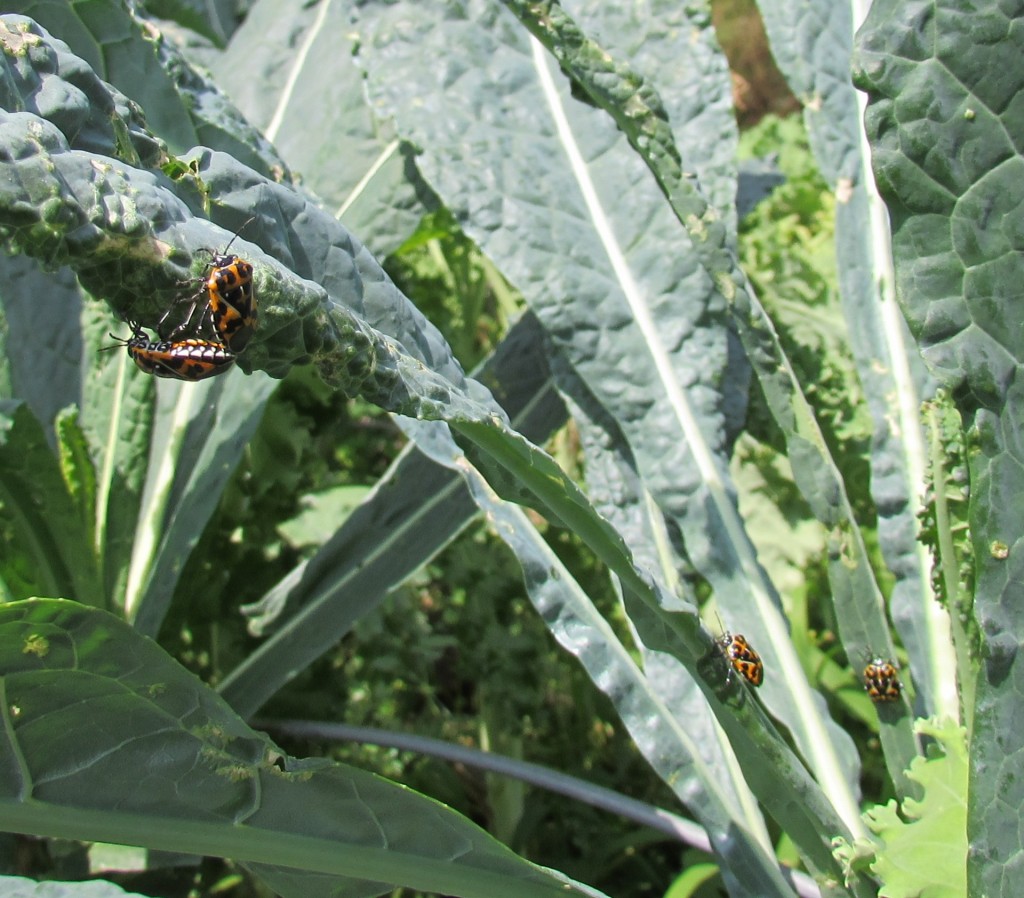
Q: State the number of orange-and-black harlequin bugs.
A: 4